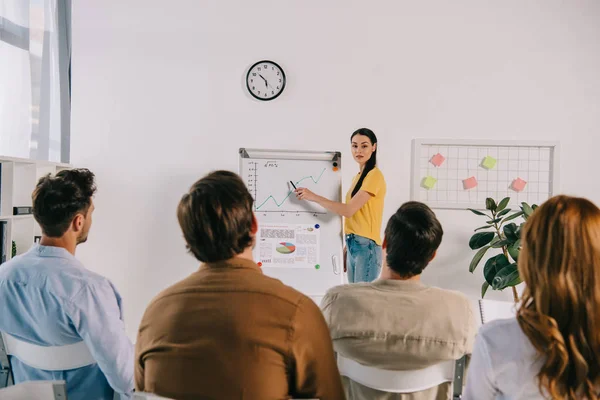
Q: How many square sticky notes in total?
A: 5